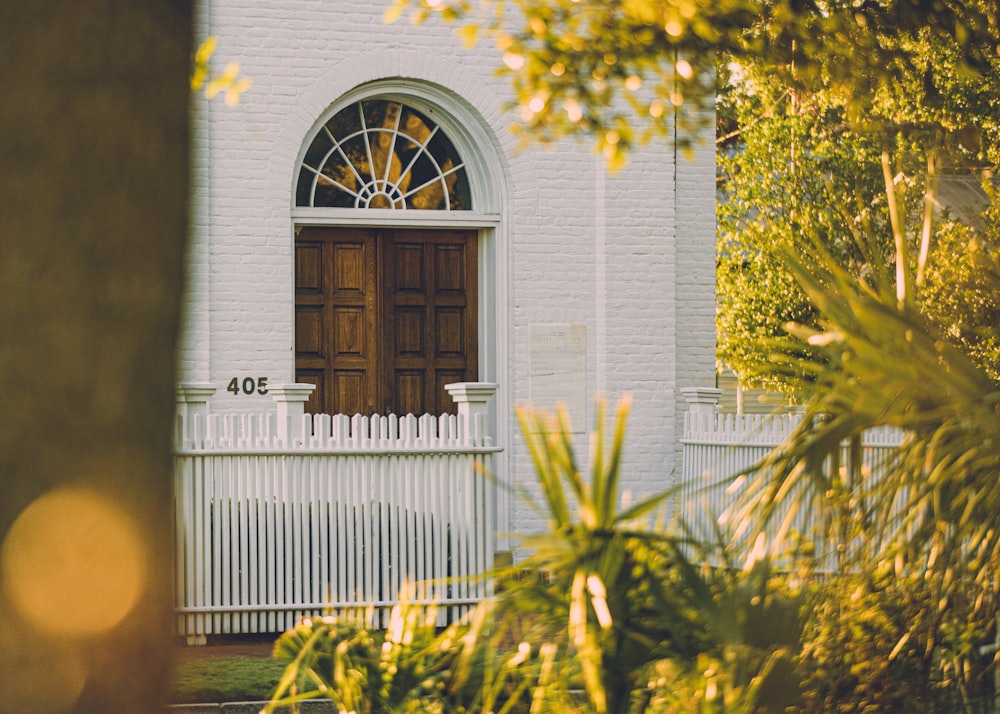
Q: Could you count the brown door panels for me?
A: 12